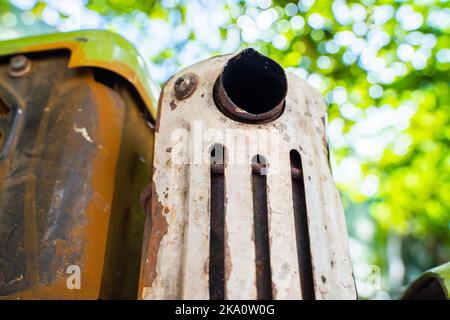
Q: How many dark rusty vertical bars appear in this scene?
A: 3